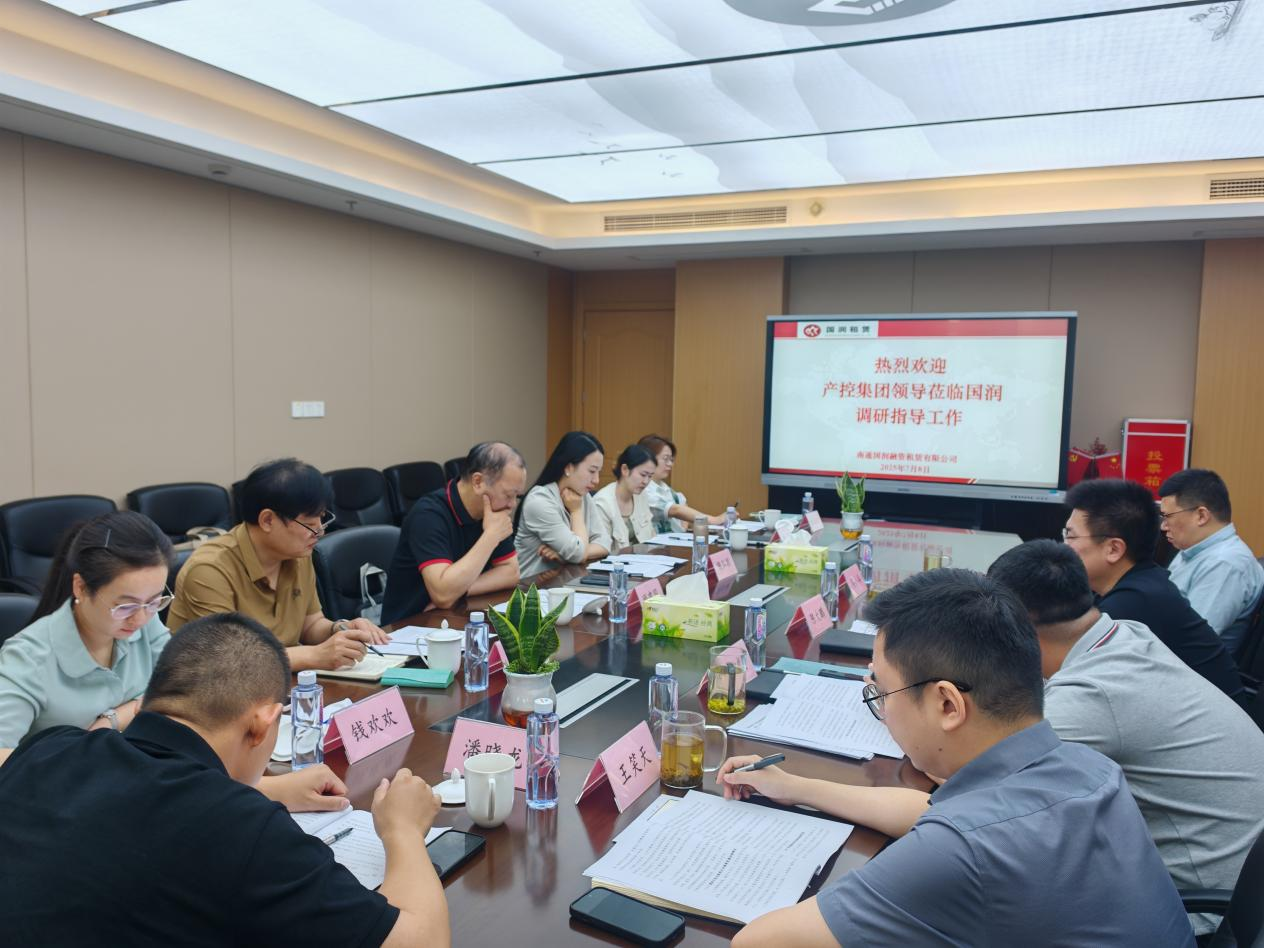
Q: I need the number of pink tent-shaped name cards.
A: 11